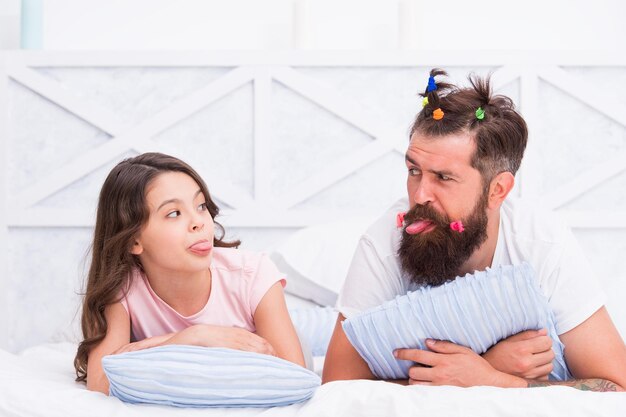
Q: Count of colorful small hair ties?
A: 6